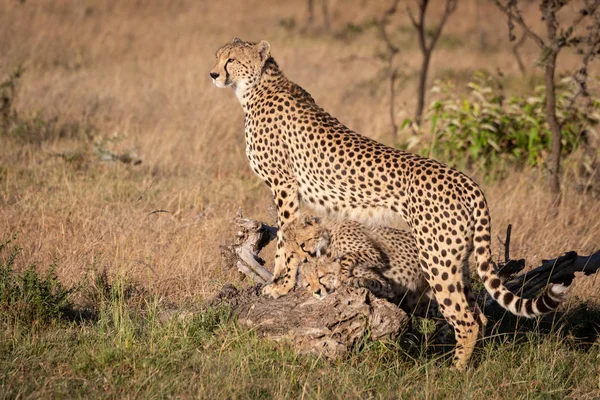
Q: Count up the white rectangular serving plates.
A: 0